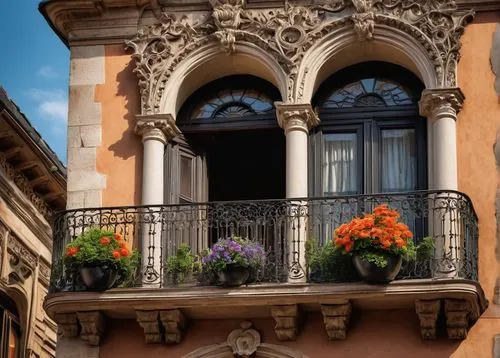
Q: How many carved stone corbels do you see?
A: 8